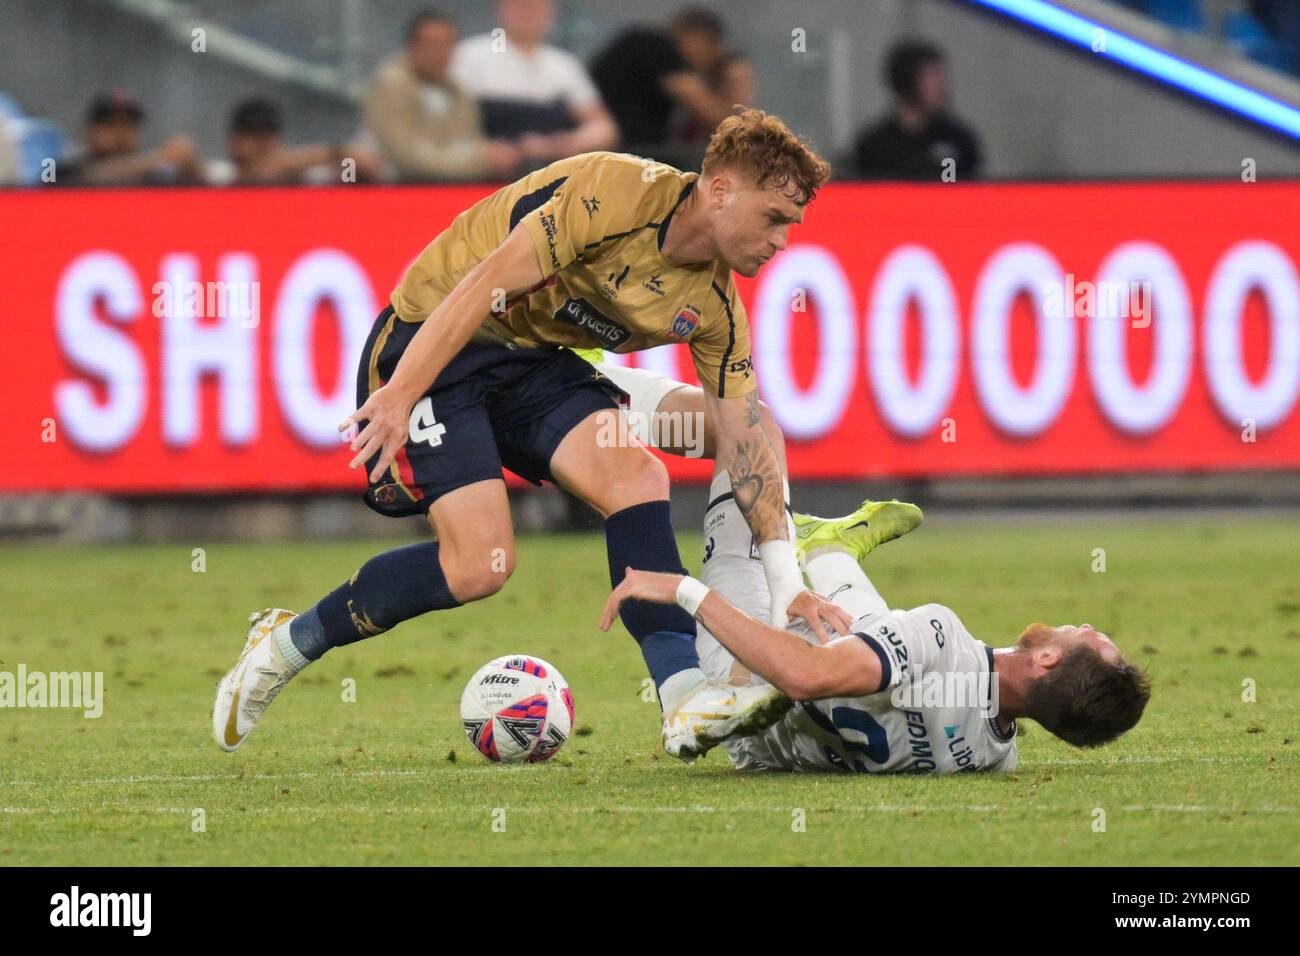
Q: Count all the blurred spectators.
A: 7